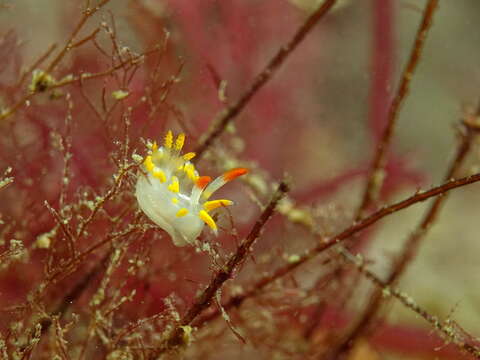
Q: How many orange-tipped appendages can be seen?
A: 2